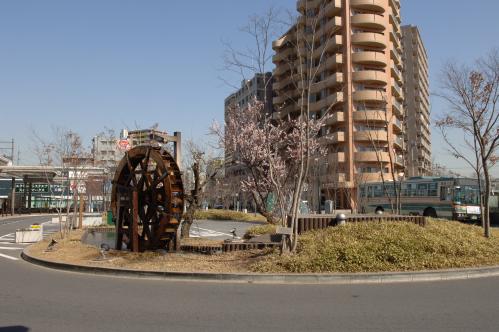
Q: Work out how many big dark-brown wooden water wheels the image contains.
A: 1